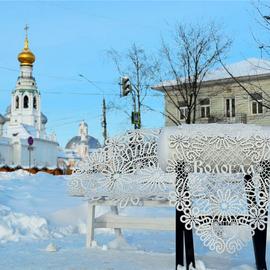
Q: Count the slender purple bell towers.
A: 0